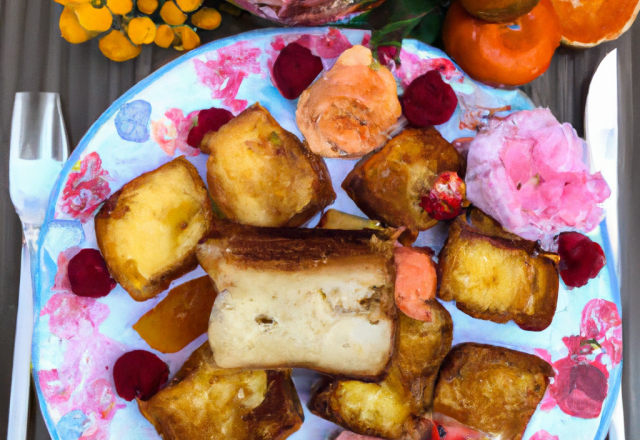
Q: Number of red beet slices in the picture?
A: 6